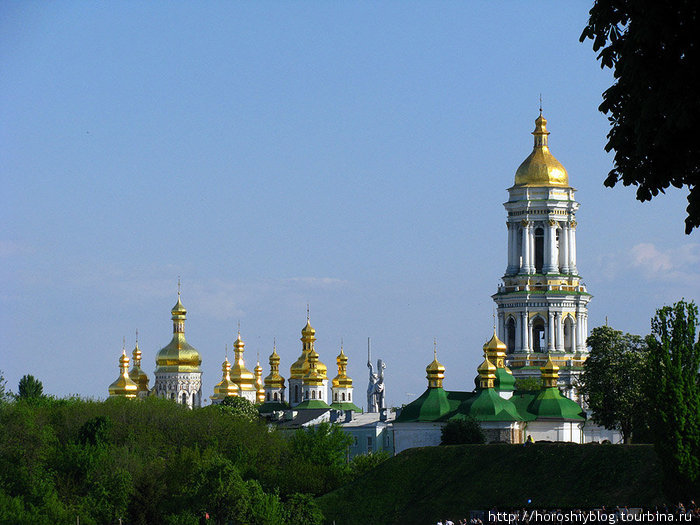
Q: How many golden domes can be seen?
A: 15